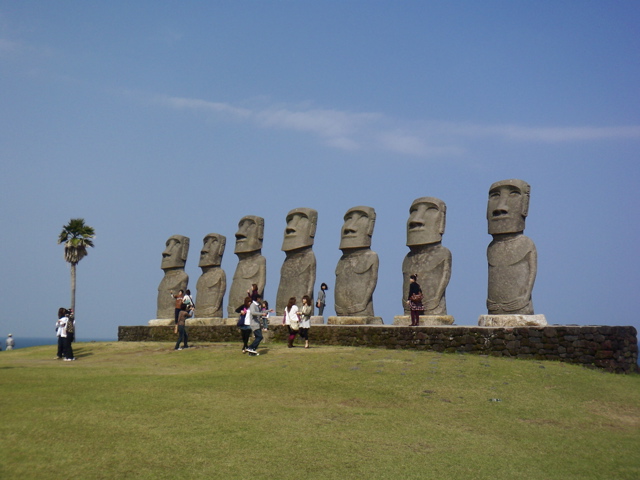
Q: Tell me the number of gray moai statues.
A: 7